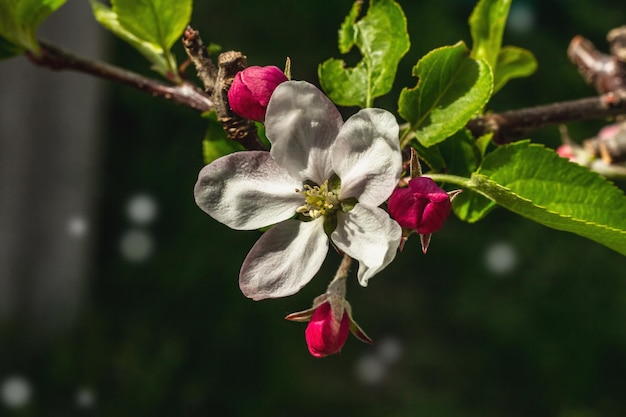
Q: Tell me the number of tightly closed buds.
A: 3